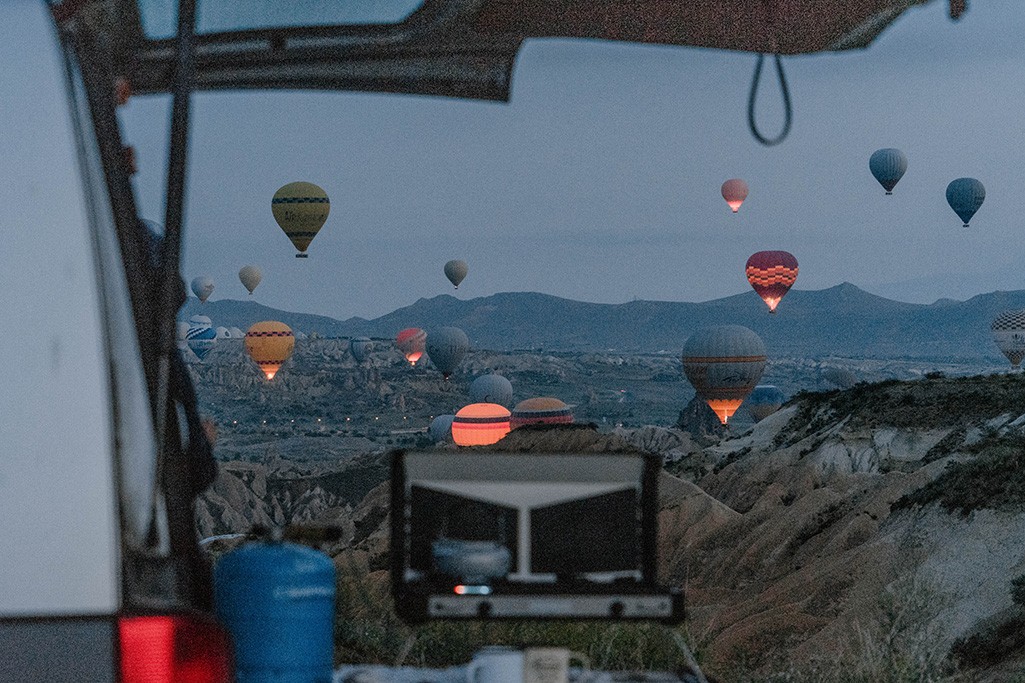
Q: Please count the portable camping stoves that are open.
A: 1